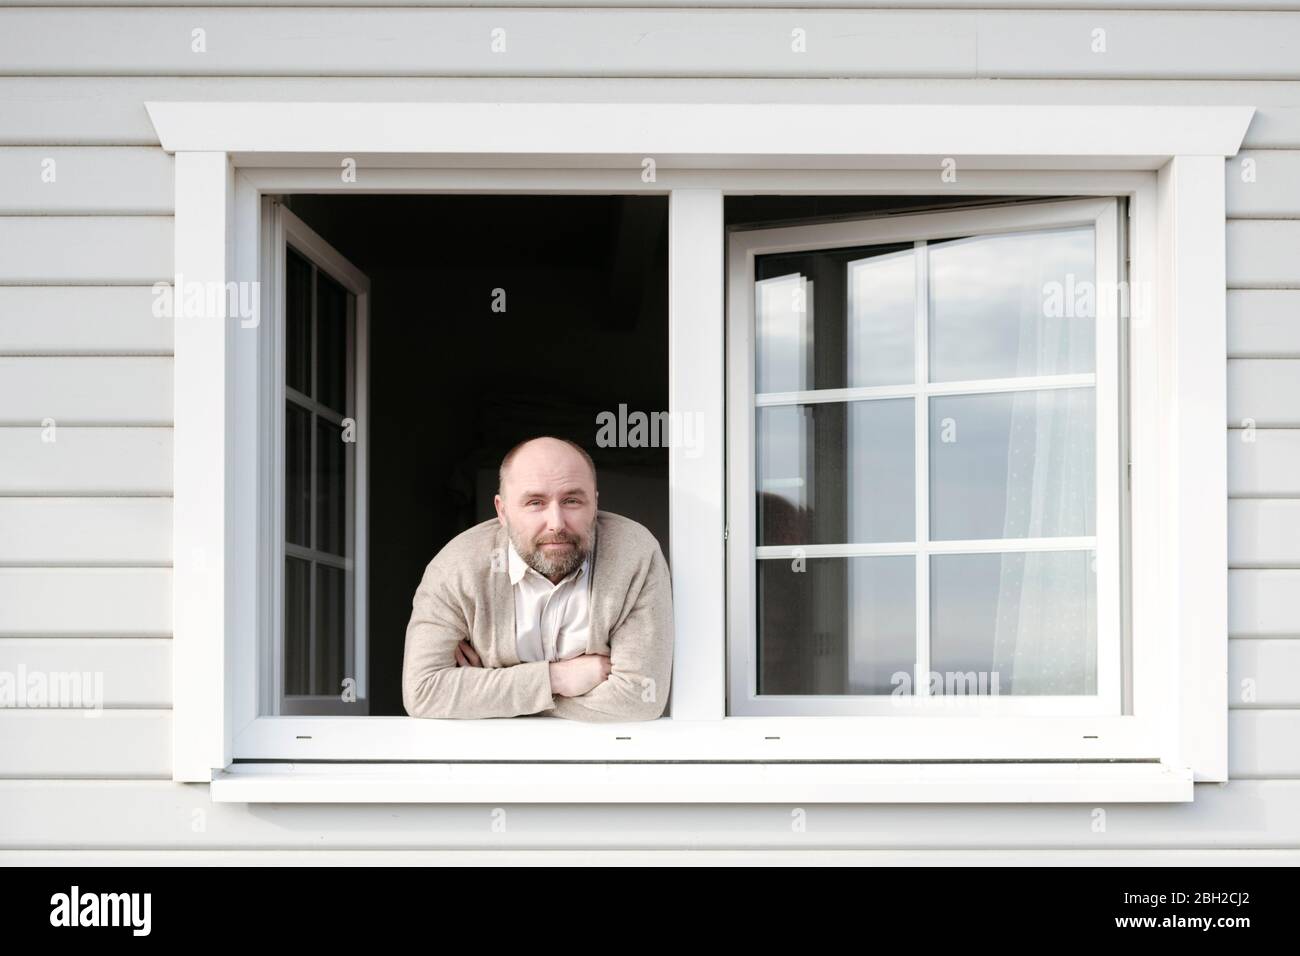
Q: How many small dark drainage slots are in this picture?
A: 4